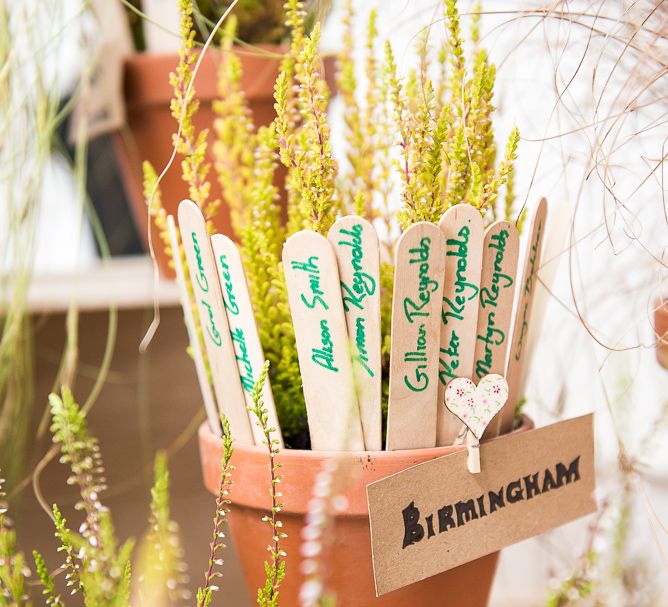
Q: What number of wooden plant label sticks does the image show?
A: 10